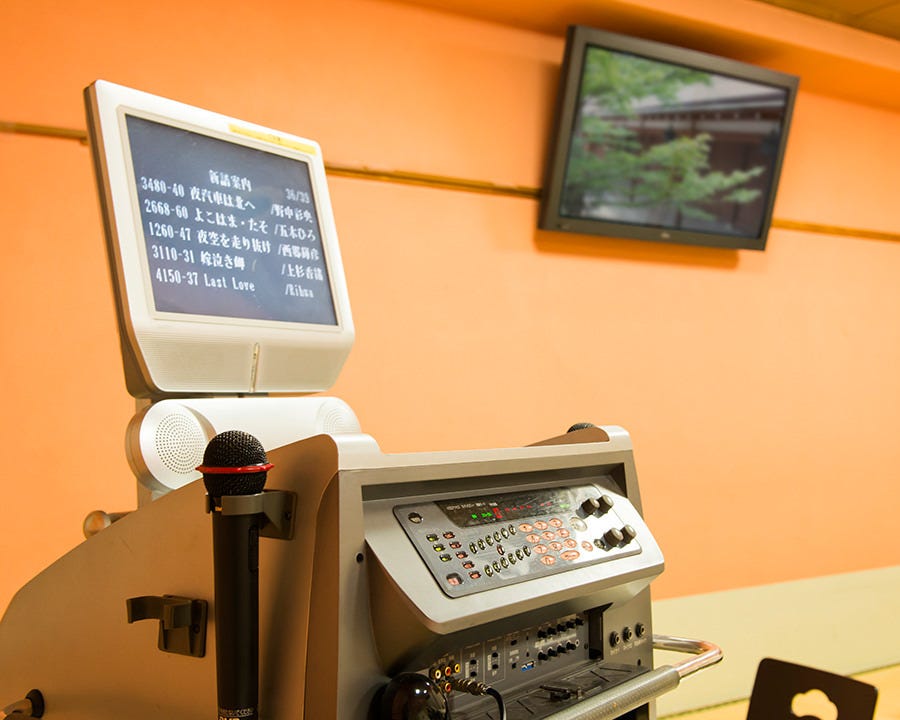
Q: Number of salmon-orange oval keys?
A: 12